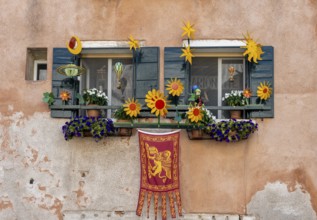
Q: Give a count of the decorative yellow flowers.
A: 5